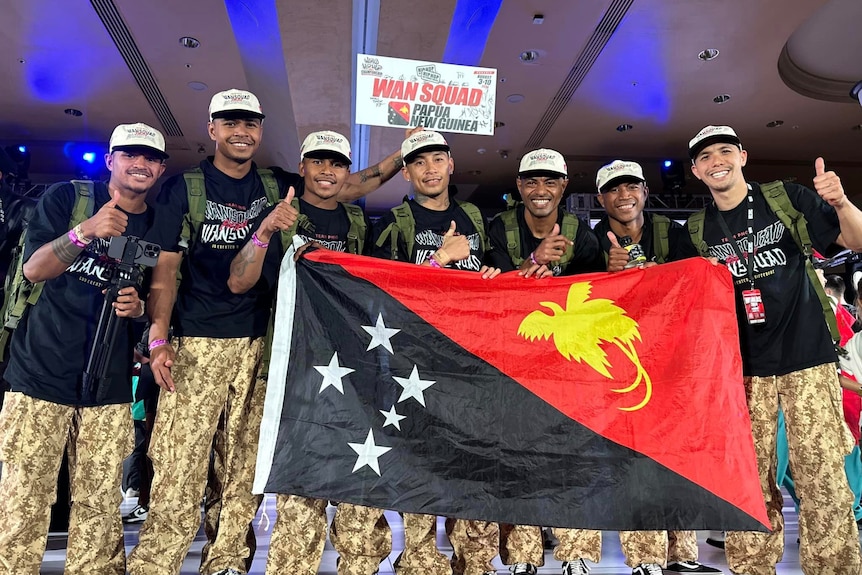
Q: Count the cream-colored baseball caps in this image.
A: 7